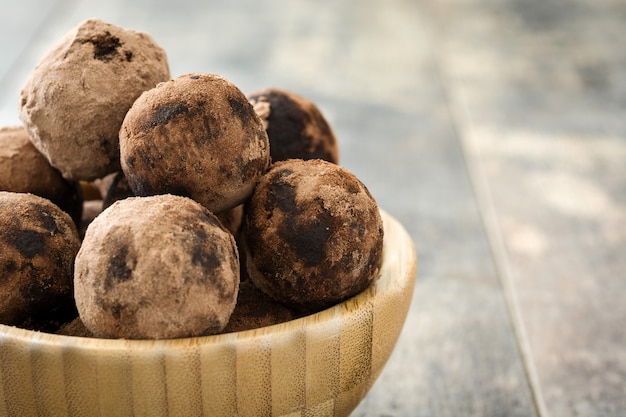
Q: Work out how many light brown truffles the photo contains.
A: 2